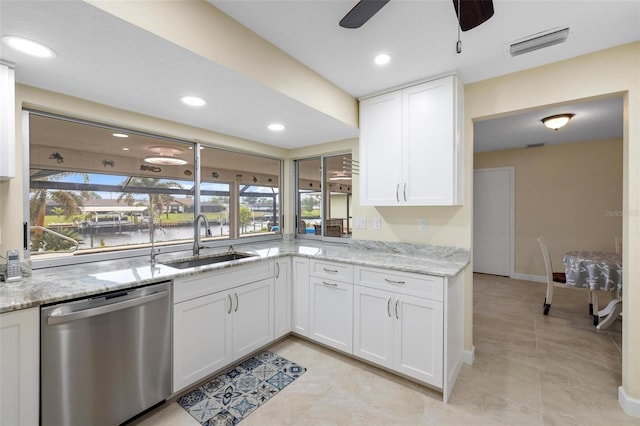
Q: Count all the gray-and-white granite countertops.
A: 1